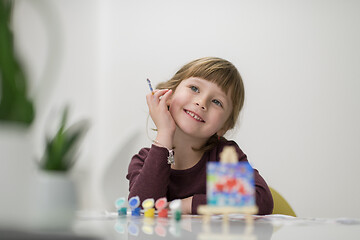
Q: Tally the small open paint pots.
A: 5